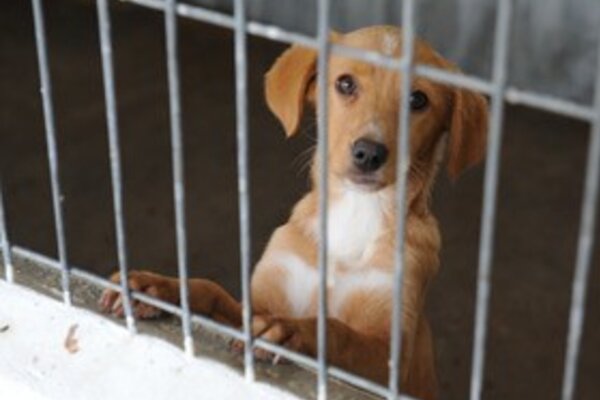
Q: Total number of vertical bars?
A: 9